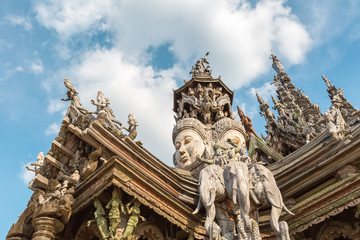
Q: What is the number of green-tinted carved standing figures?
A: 3